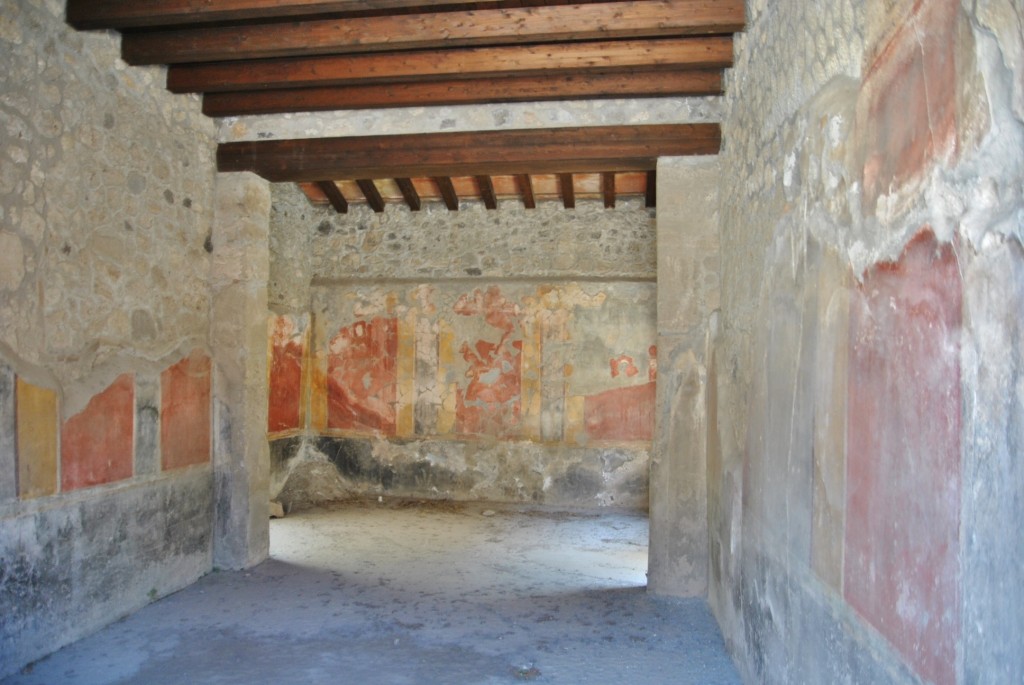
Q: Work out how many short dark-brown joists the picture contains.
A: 9